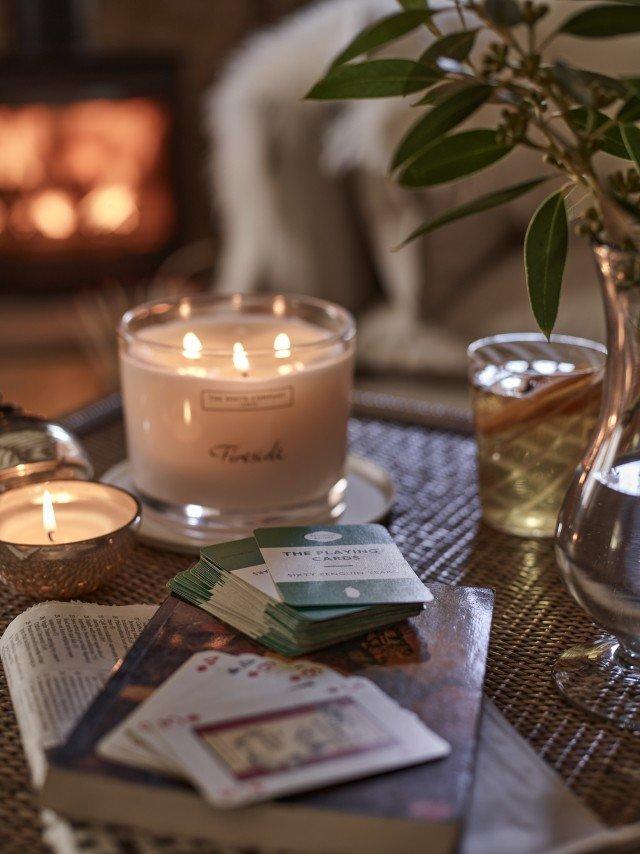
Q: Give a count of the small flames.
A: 4